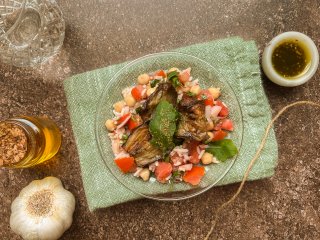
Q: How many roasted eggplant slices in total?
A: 3